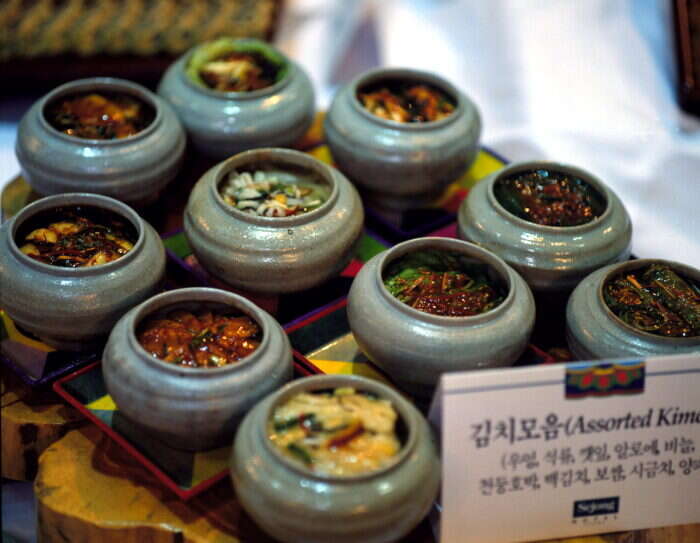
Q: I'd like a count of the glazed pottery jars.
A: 10